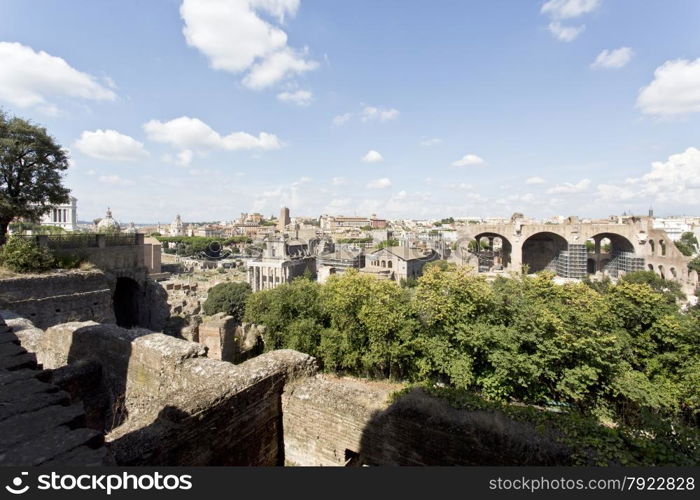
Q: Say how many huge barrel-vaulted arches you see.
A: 3